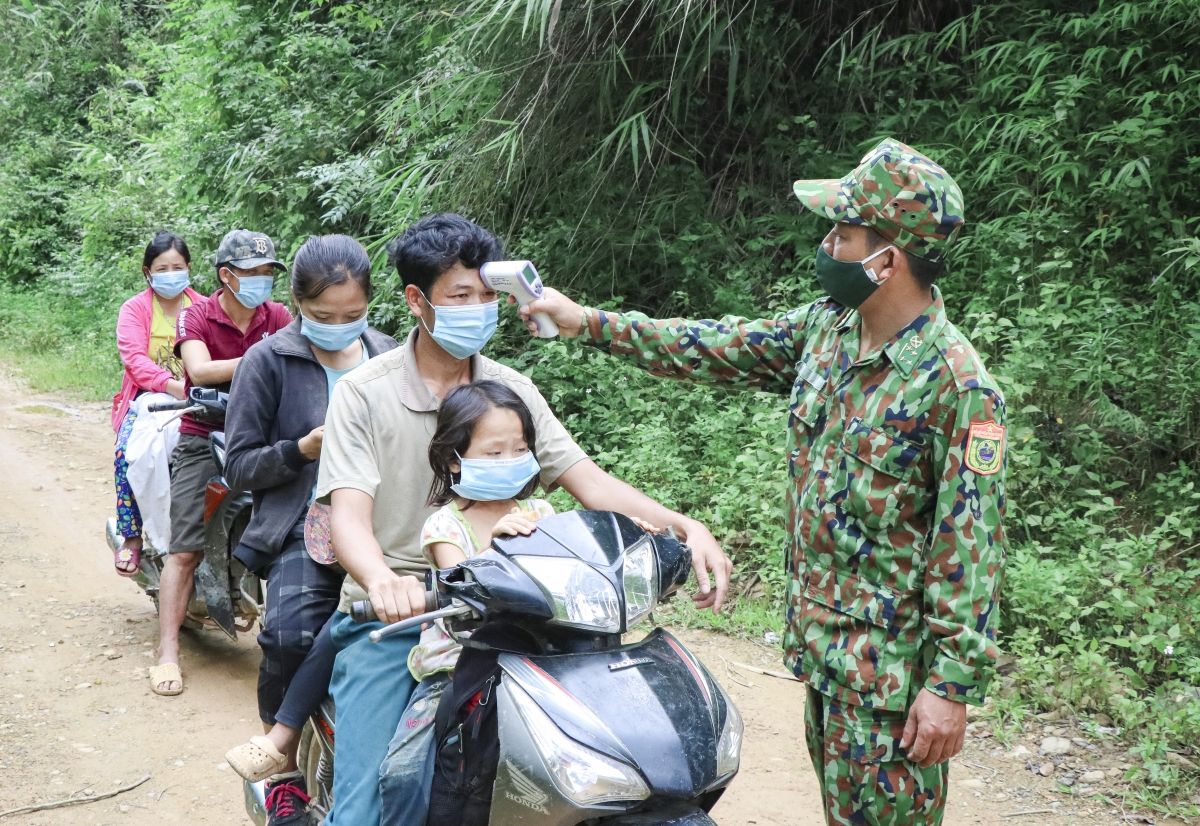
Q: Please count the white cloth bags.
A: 1